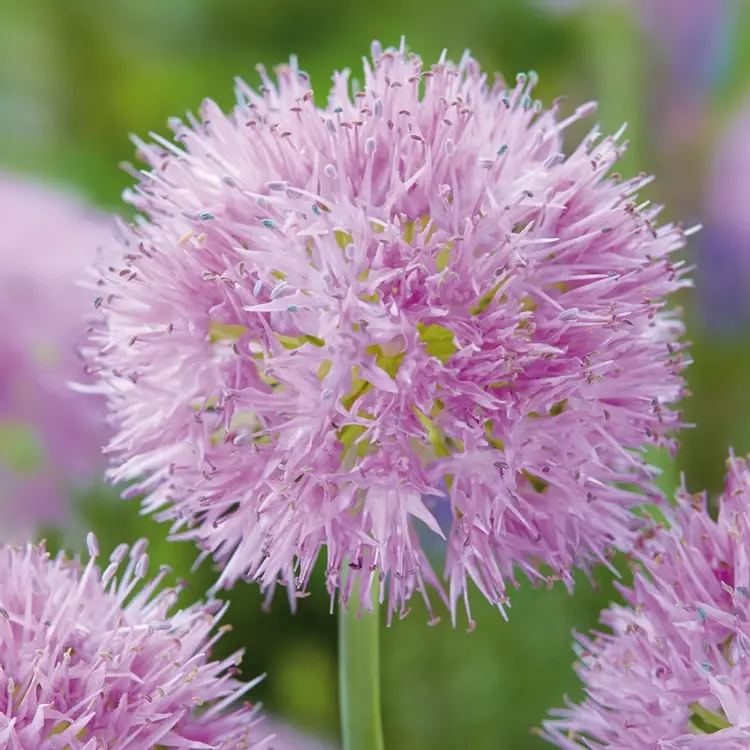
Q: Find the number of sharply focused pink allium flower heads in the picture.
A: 3